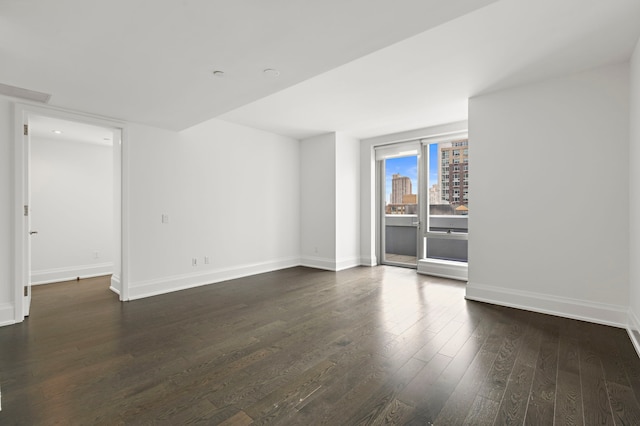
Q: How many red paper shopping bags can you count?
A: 0